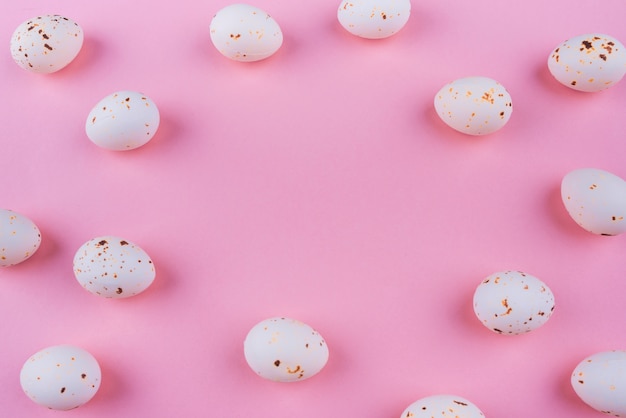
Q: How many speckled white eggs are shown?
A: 14